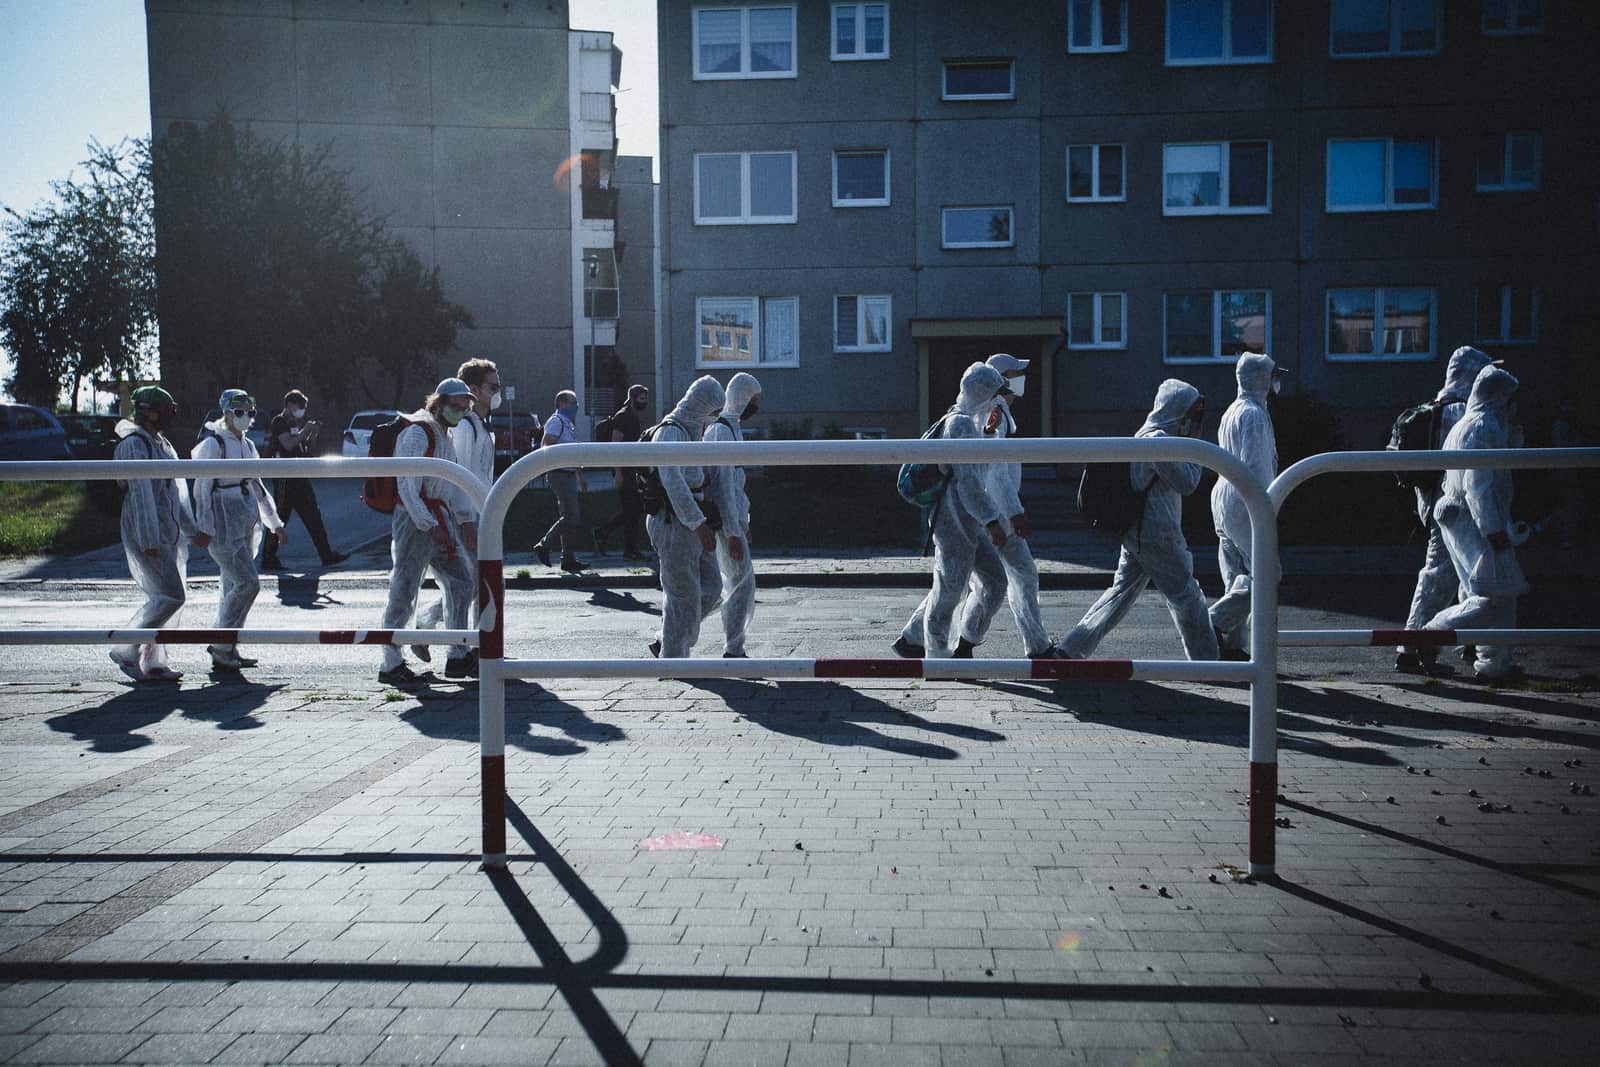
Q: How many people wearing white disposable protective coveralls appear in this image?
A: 12